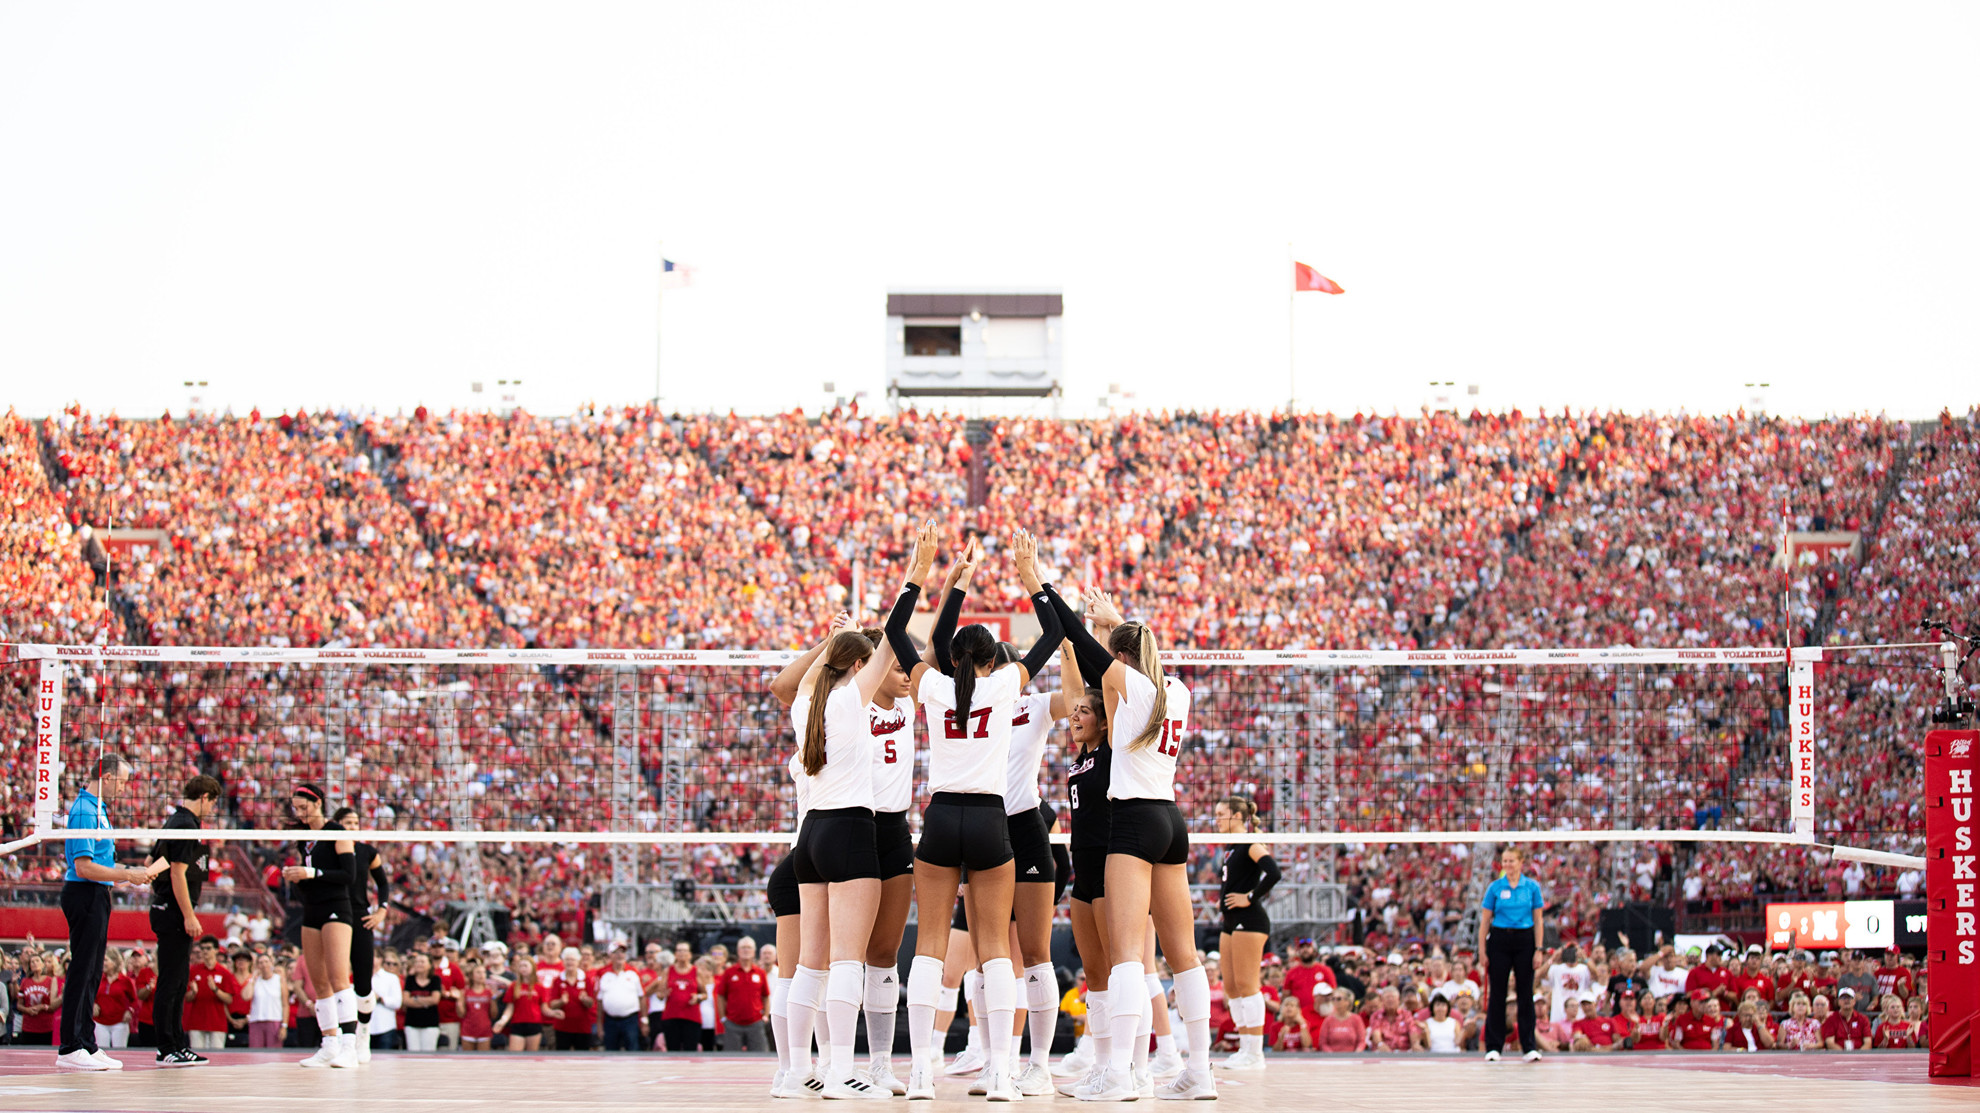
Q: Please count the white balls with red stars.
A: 0